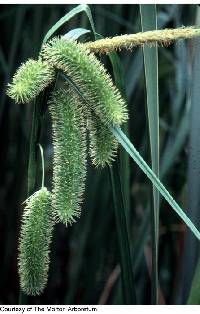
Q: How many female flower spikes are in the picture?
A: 5